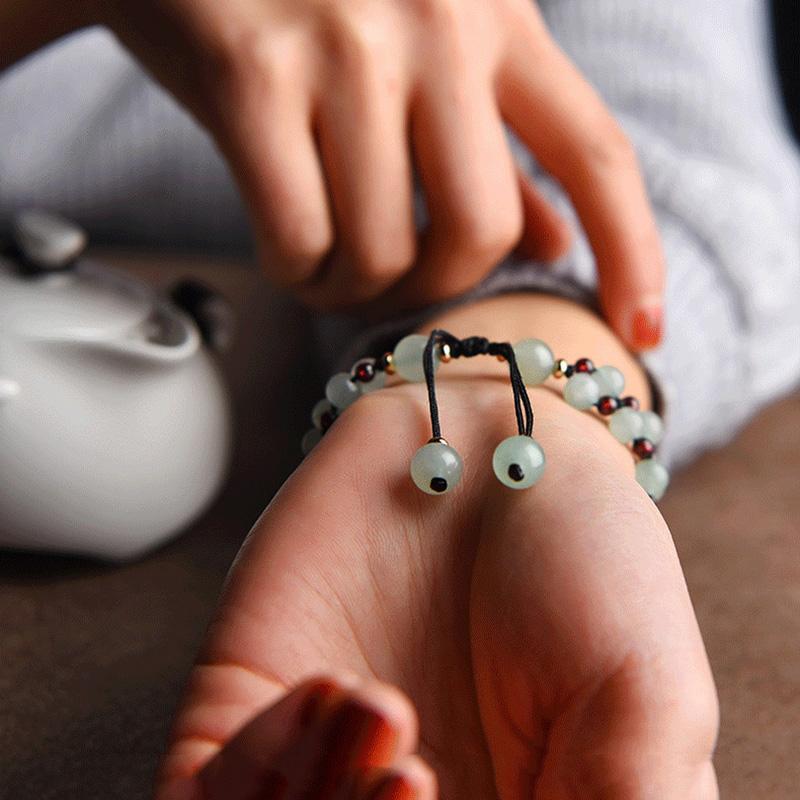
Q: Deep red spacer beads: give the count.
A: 6